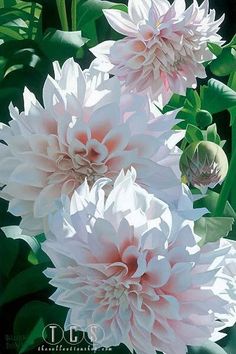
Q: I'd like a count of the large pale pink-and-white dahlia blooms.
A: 3